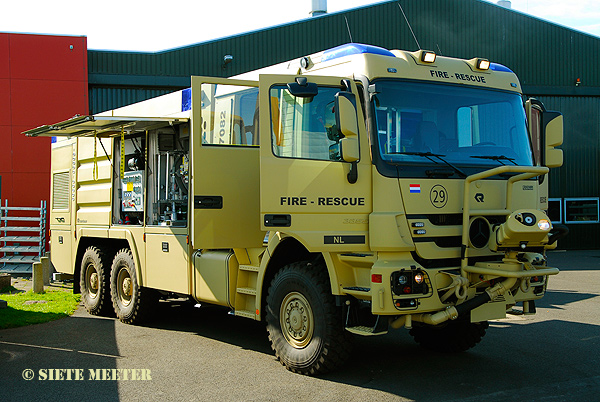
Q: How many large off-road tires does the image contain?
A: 4